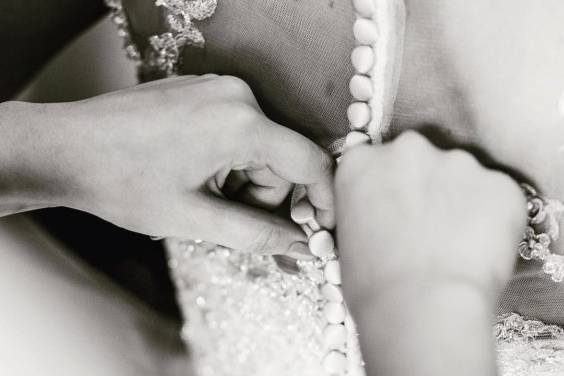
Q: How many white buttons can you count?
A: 13